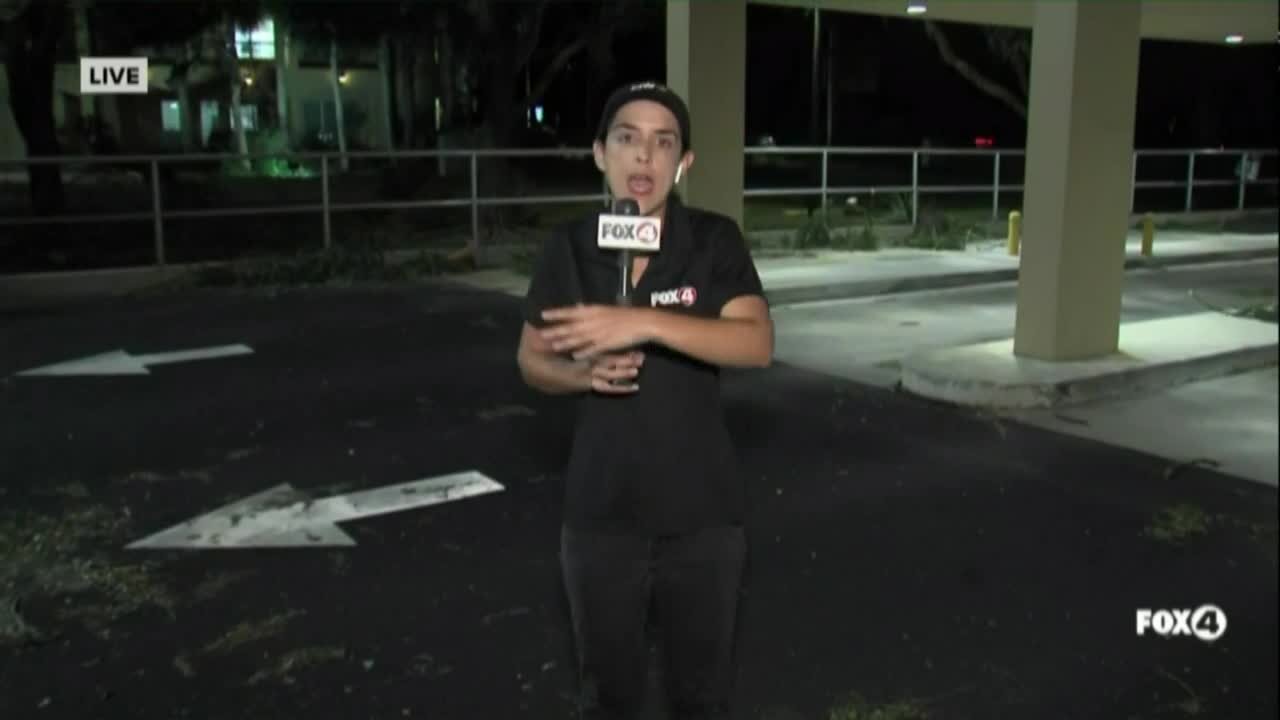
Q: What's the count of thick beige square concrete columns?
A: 2